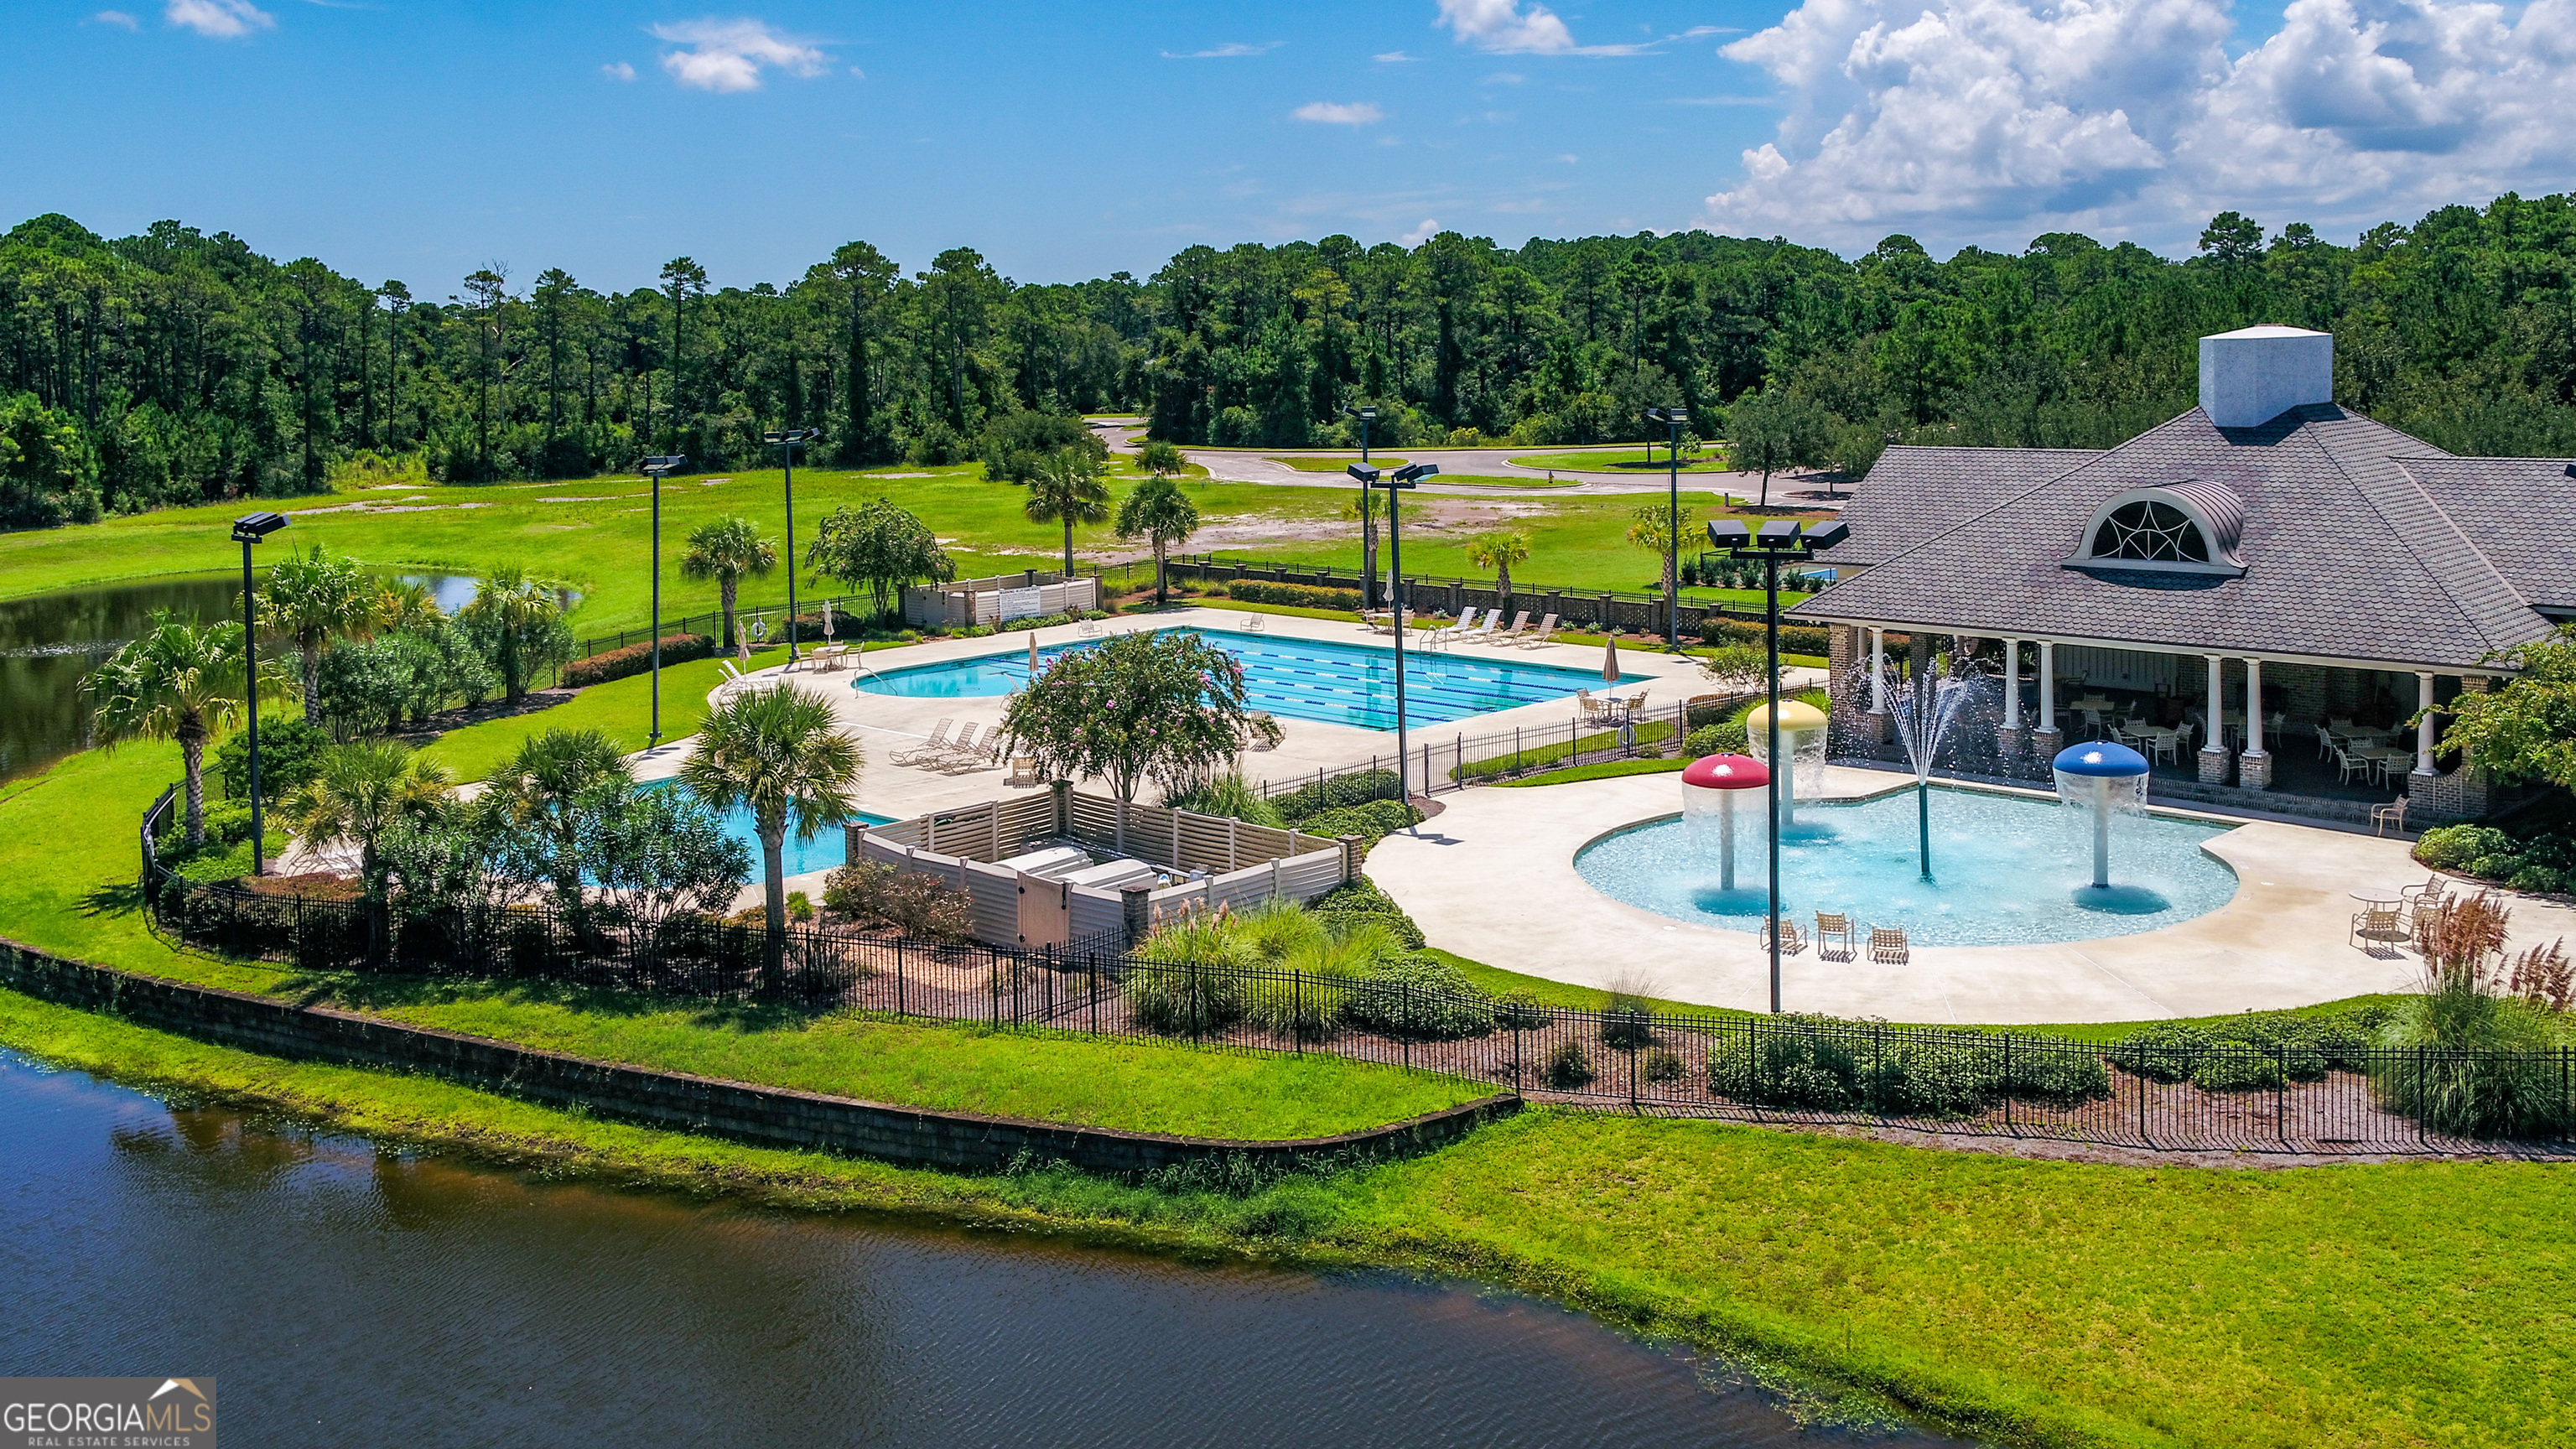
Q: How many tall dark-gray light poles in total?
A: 7